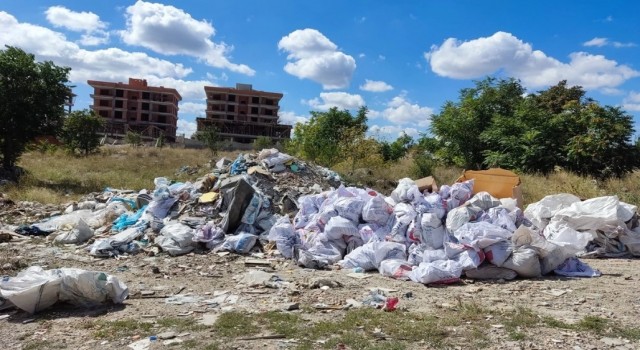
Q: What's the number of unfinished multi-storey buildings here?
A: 2